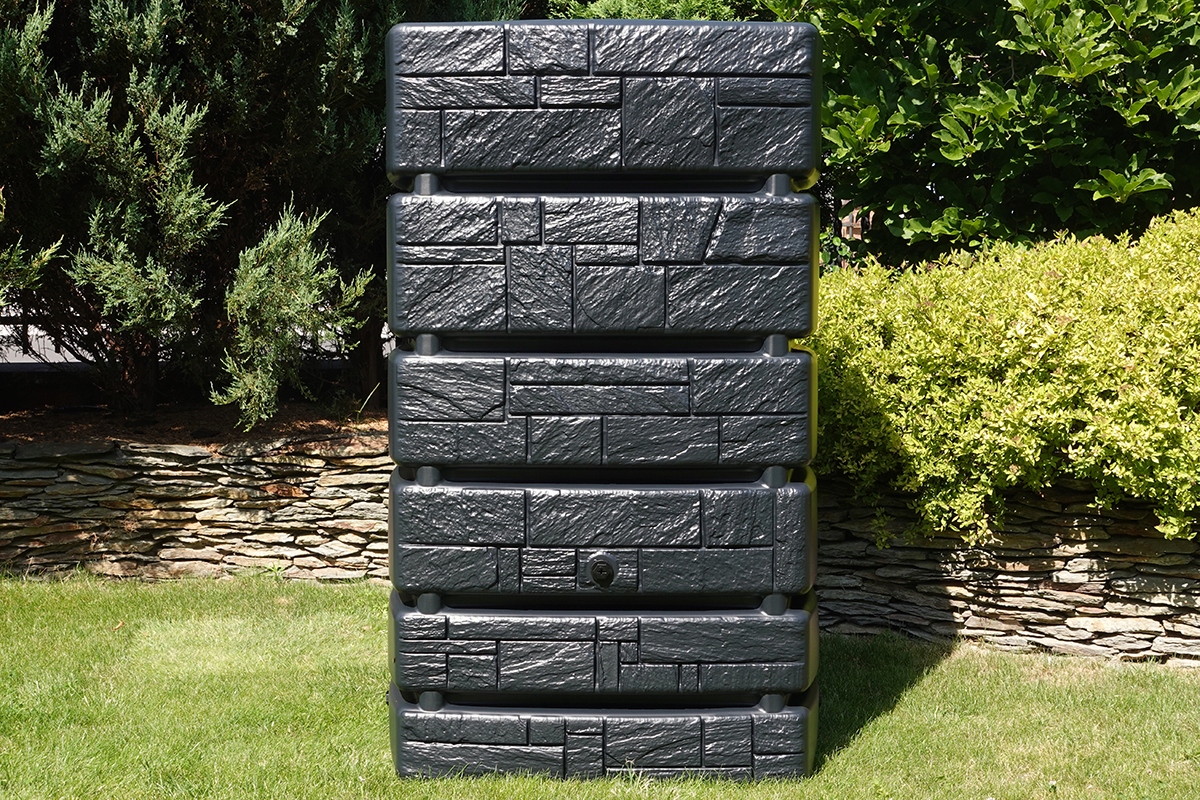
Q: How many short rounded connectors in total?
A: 10